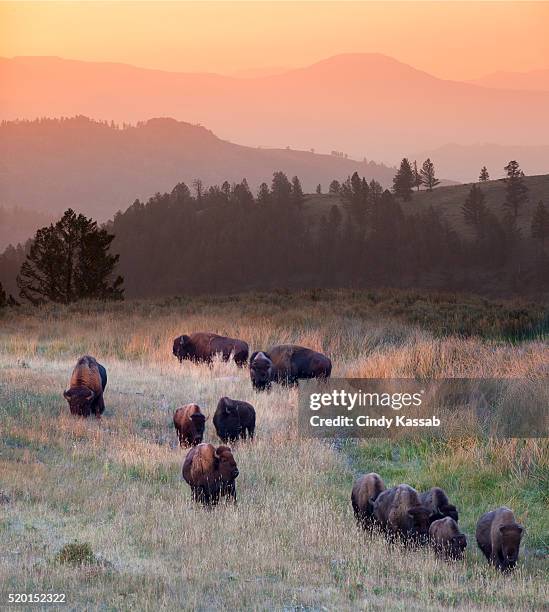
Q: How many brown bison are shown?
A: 11